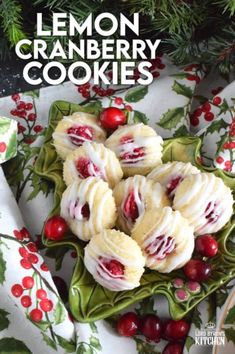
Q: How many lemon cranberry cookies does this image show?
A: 9